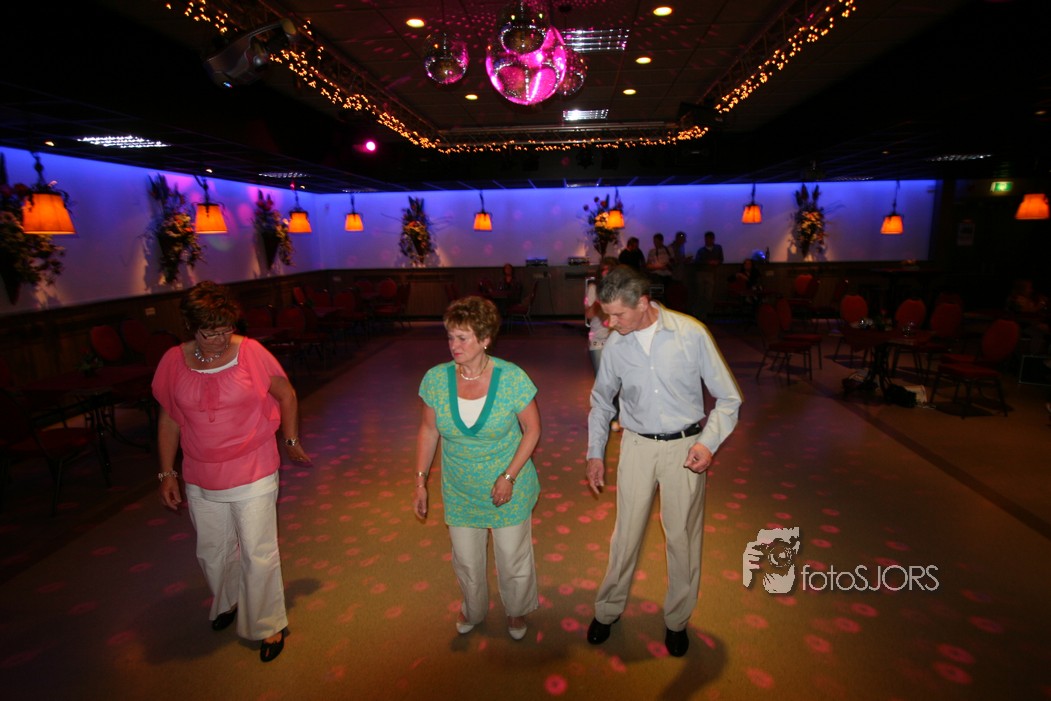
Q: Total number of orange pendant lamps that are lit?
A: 9